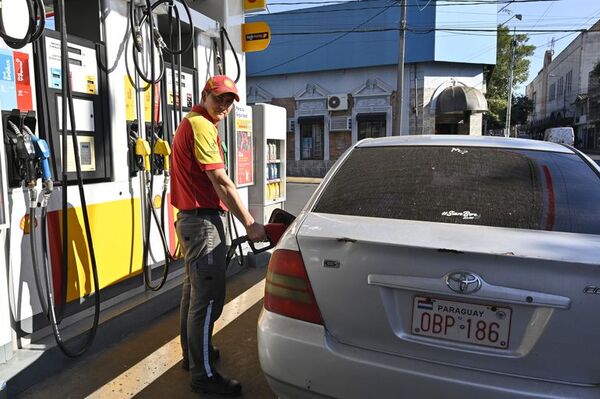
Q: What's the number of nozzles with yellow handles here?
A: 2